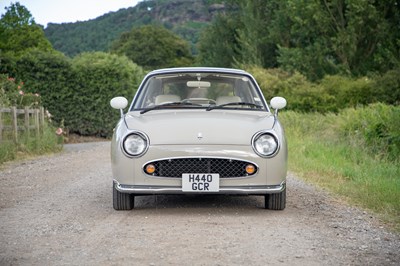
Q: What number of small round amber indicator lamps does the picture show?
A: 2